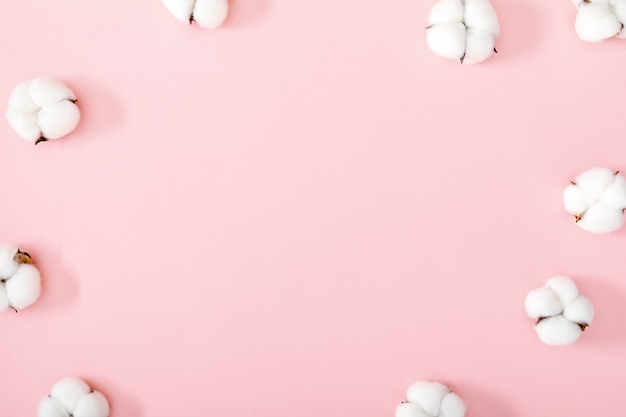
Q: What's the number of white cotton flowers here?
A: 9